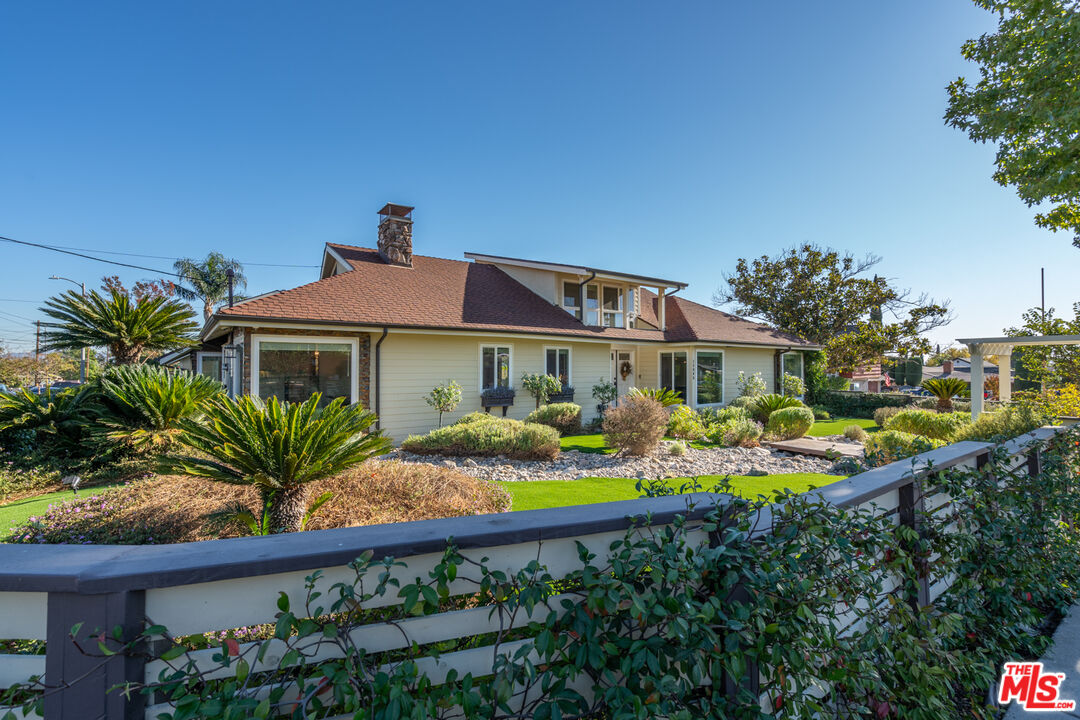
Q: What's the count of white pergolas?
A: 1